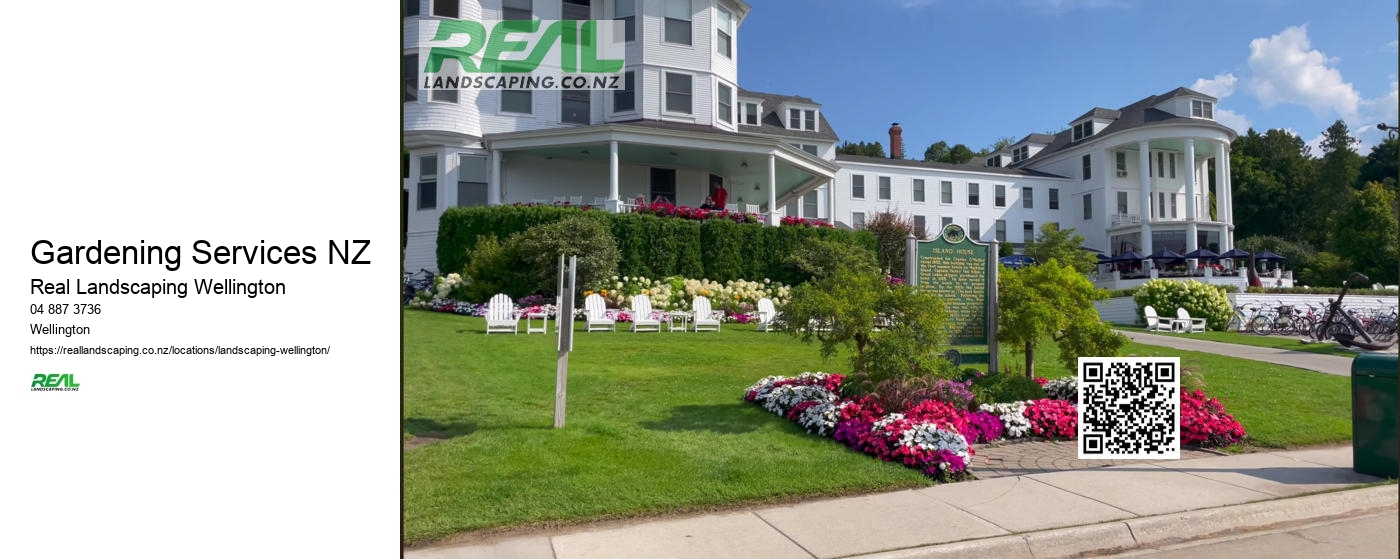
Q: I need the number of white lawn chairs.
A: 7